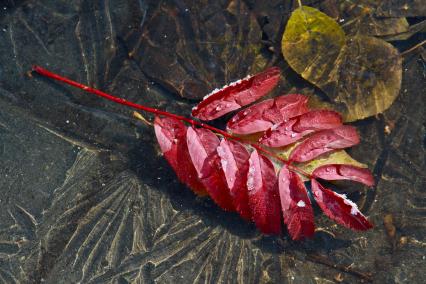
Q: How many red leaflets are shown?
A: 11